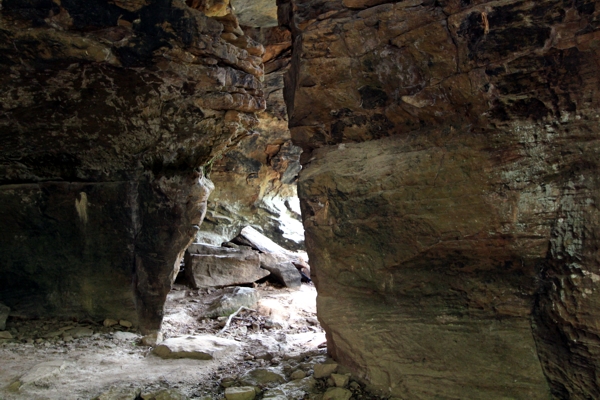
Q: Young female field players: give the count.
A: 0